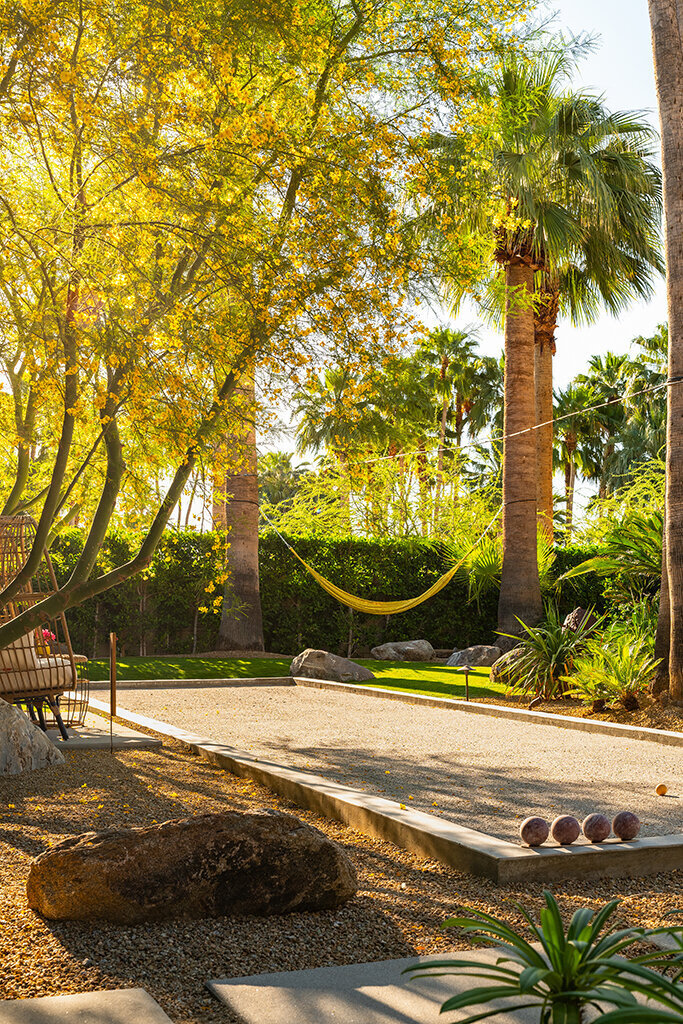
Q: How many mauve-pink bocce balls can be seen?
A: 4